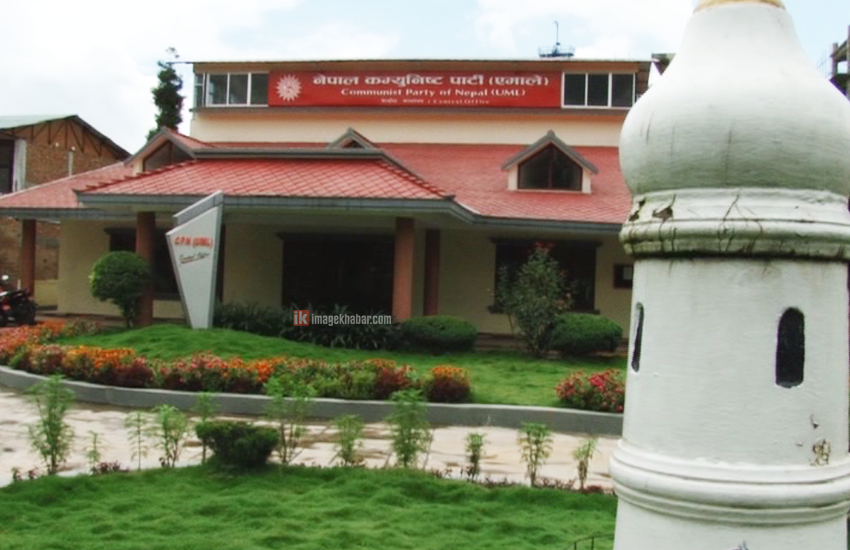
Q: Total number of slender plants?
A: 11